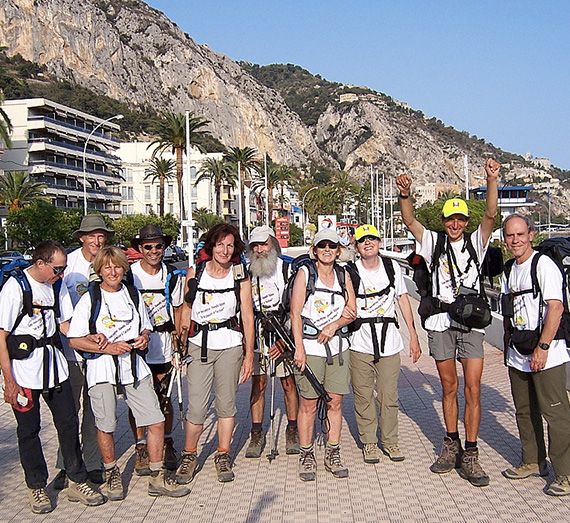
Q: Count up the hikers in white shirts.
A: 10